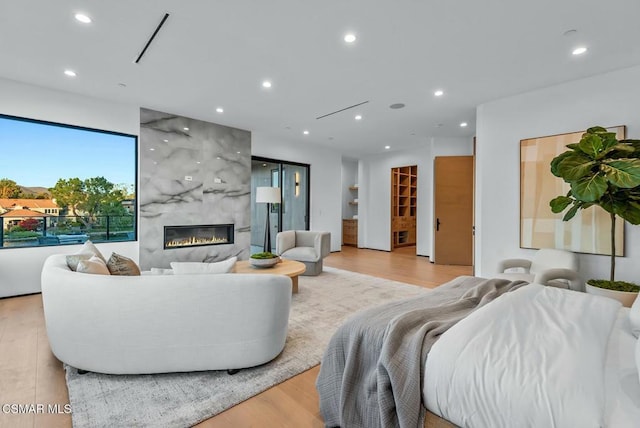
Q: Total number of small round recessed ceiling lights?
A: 11